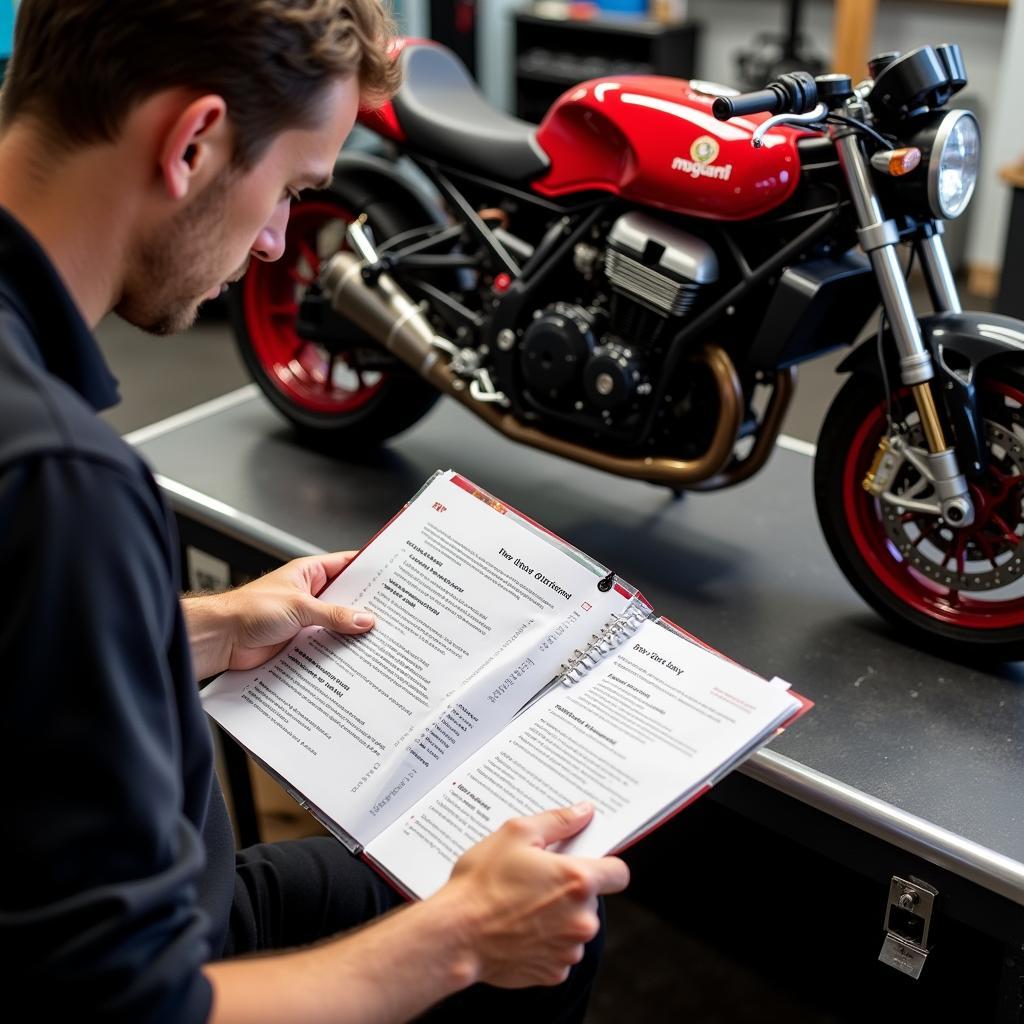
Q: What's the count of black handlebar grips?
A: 1